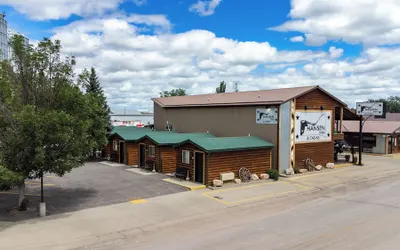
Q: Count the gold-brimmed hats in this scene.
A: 0